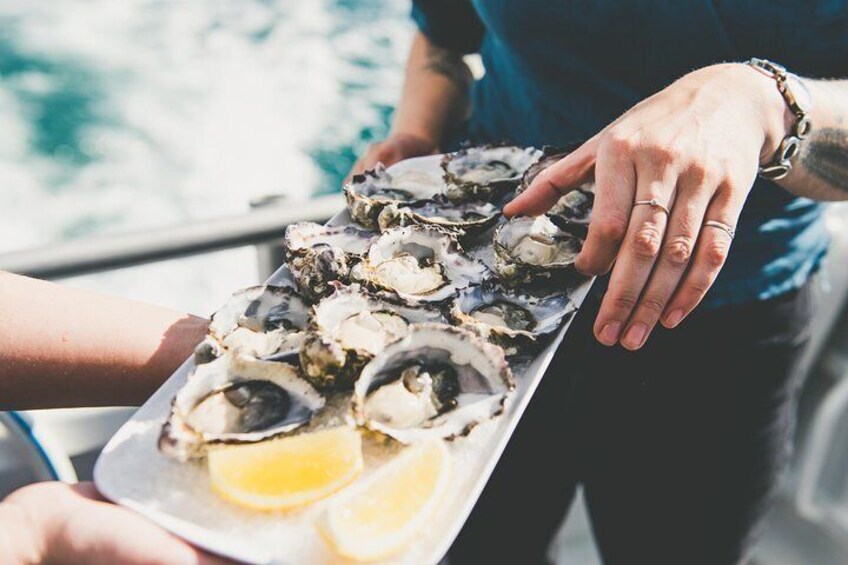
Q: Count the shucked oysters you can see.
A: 12